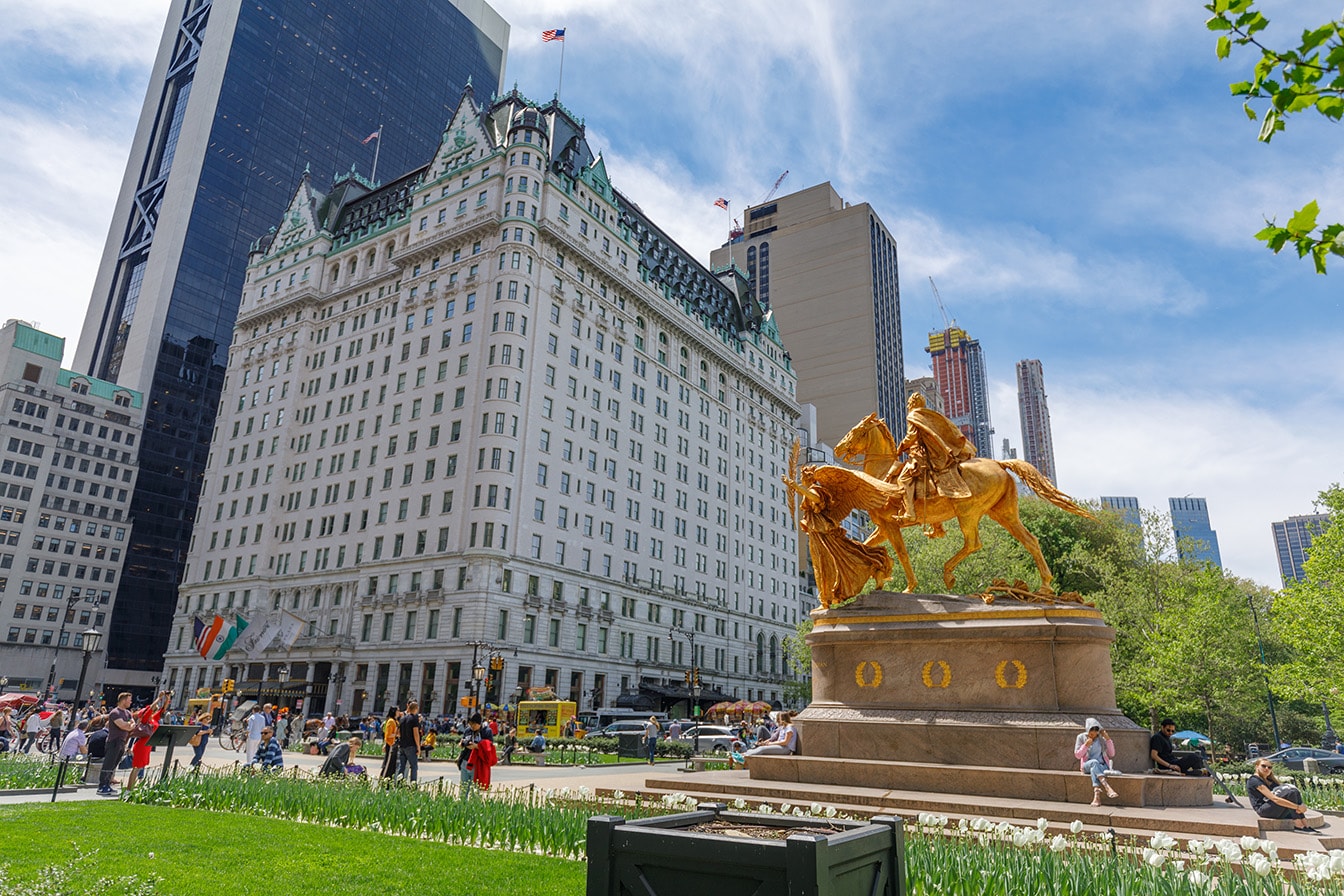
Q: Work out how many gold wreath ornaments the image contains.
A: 3